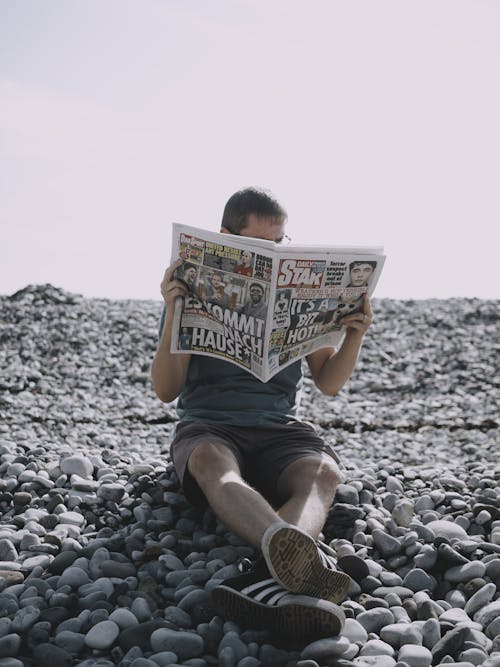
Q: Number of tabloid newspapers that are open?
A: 1